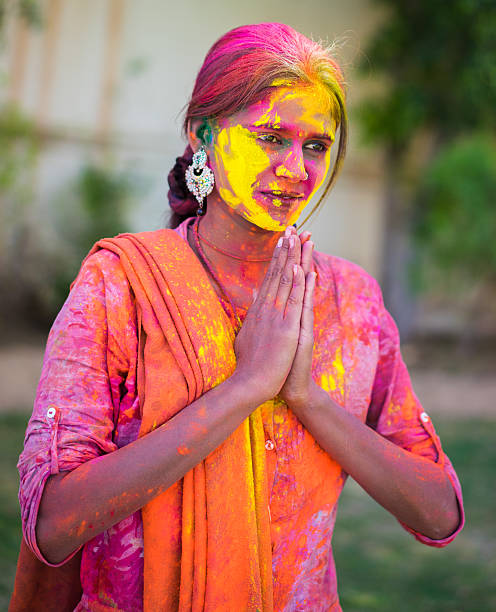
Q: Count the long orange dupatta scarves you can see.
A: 1